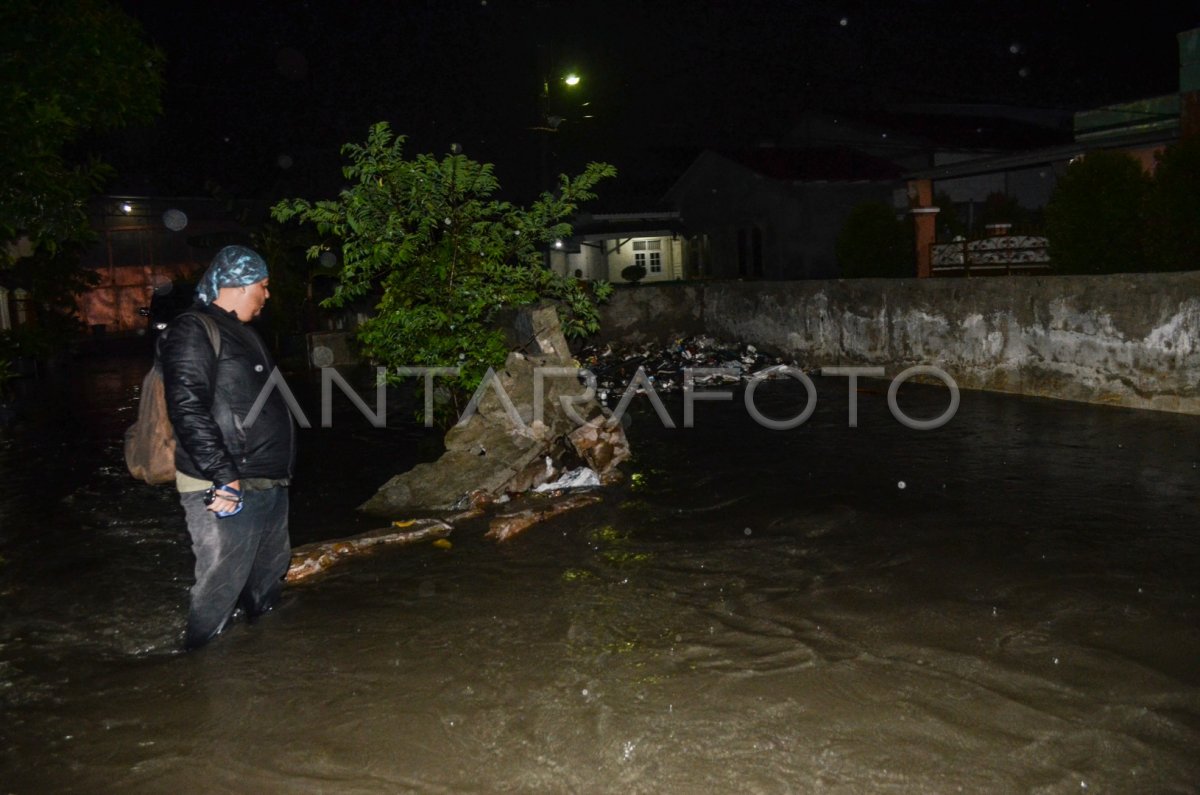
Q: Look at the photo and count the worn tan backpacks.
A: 1